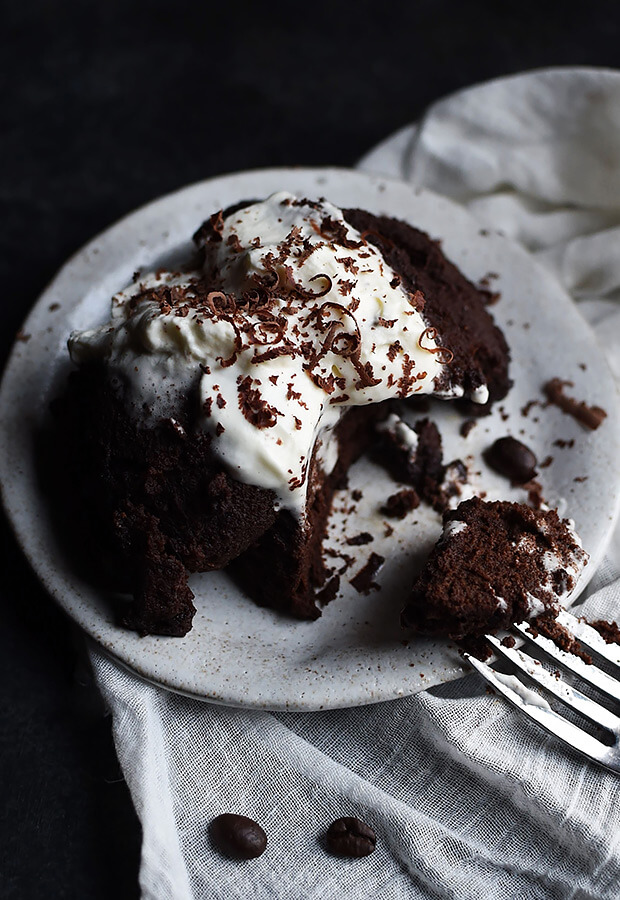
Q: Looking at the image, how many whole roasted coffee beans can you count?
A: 3